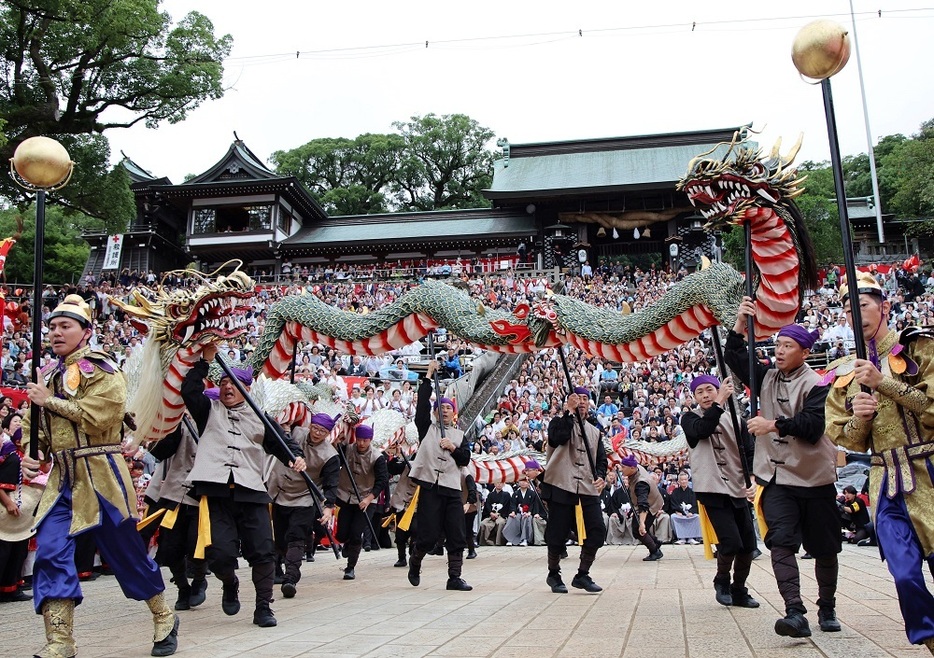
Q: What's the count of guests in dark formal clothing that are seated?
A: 7